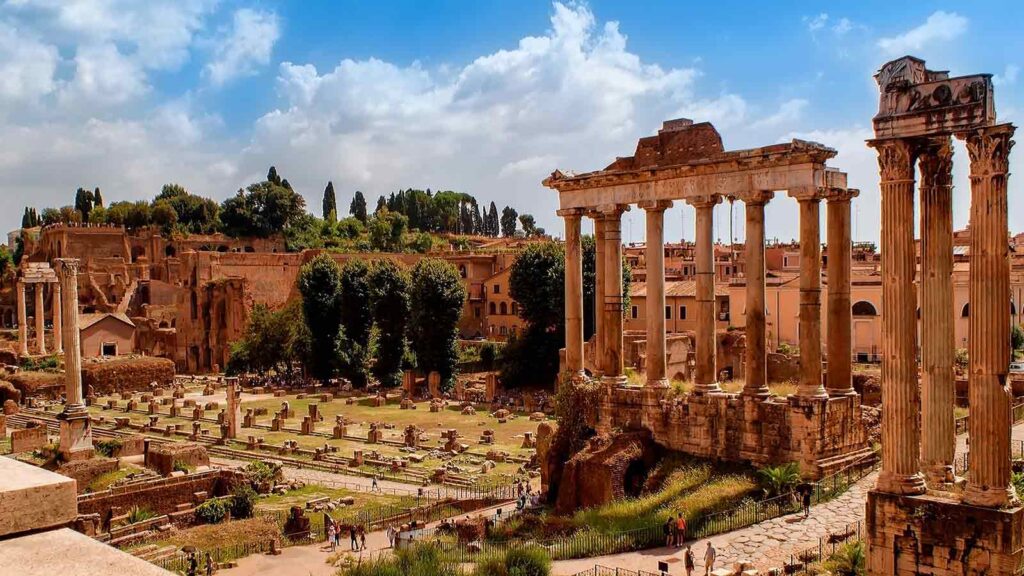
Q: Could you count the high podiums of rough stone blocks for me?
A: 2